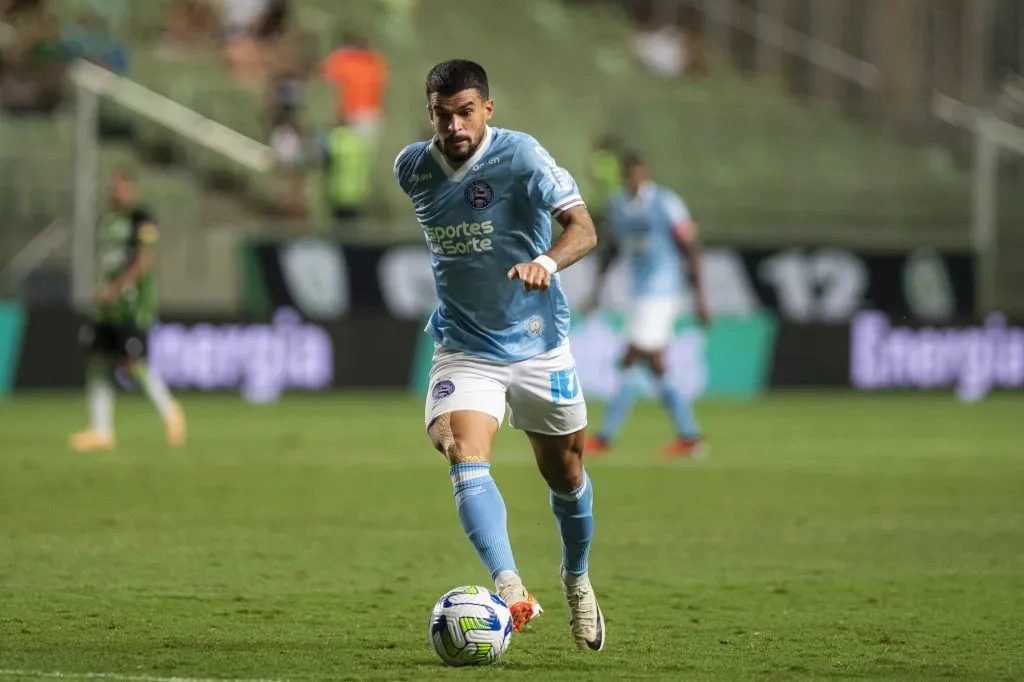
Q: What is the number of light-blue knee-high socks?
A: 4